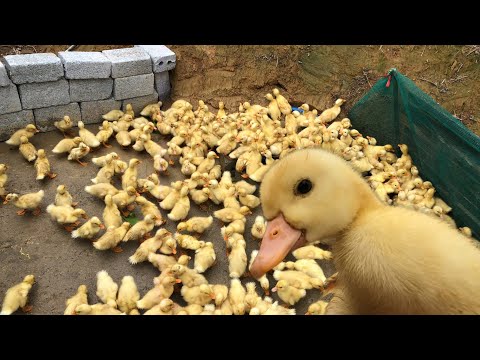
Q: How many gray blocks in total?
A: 14